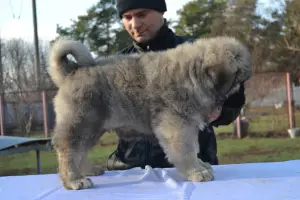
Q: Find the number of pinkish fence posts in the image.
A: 4